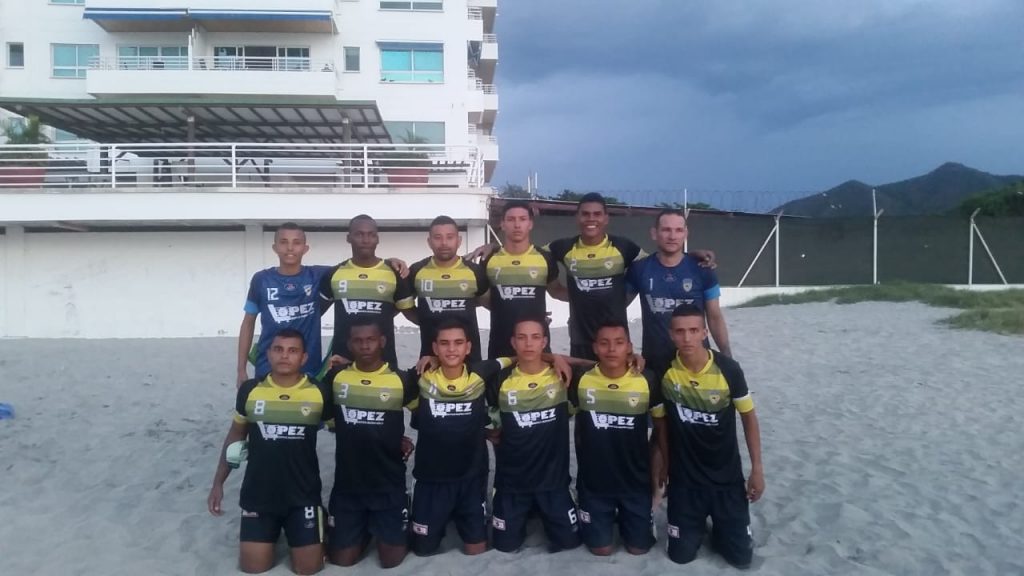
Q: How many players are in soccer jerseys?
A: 12